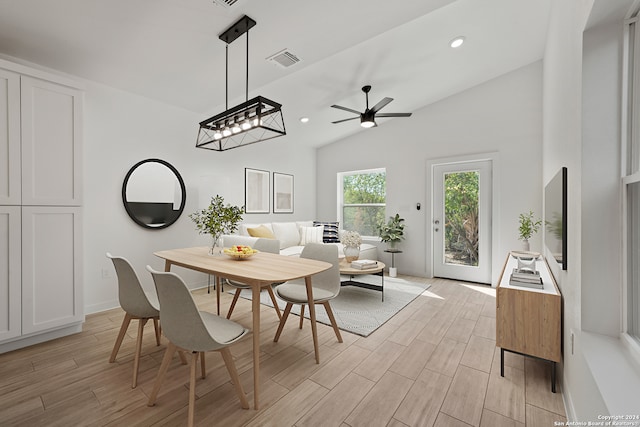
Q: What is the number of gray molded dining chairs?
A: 4